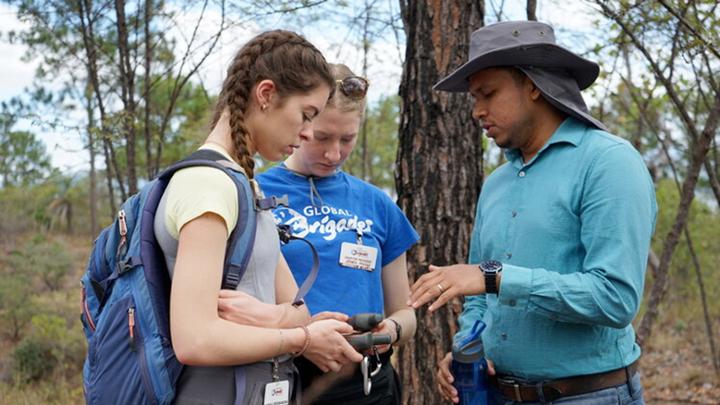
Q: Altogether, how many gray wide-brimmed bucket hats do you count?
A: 1